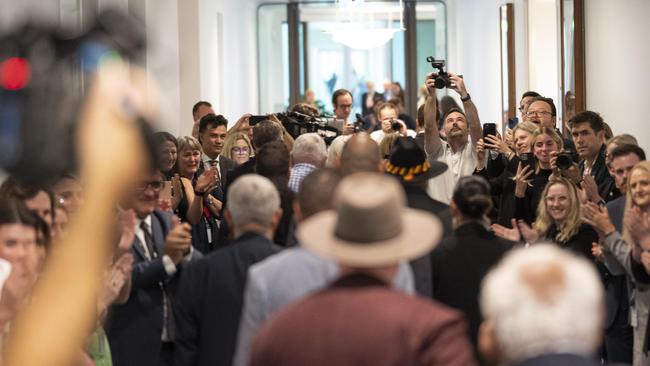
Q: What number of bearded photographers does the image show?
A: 1